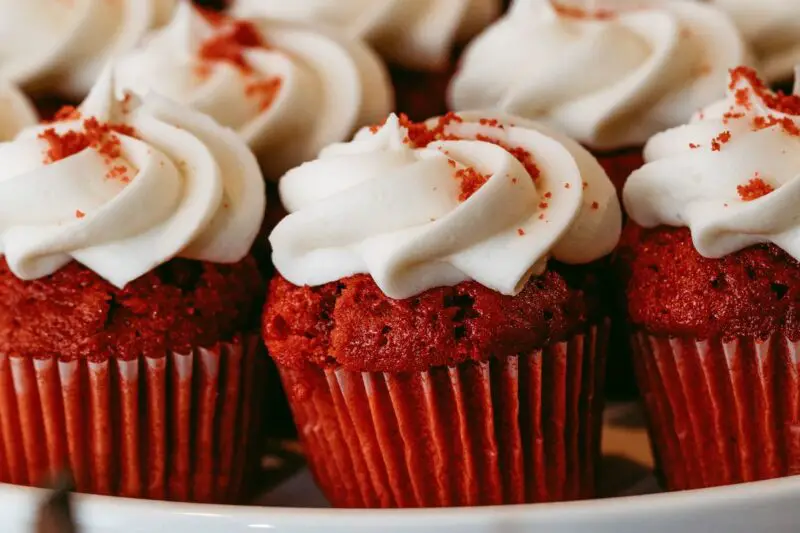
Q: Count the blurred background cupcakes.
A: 6